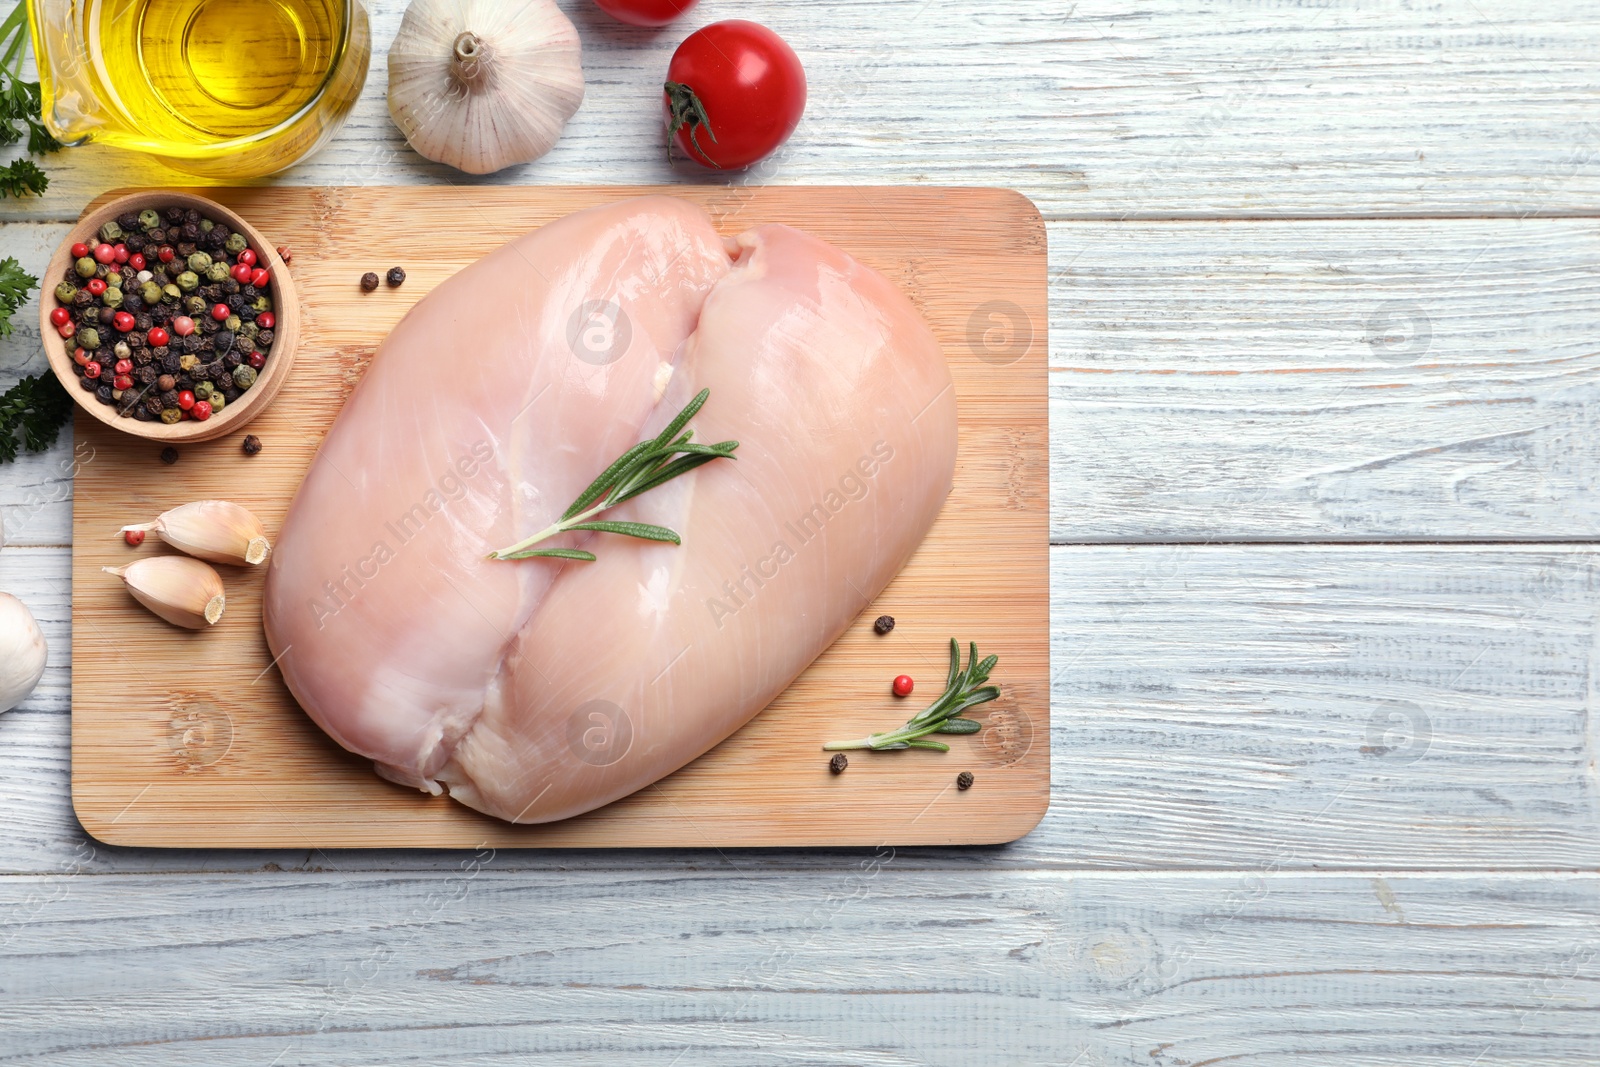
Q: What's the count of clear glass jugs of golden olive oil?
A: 1